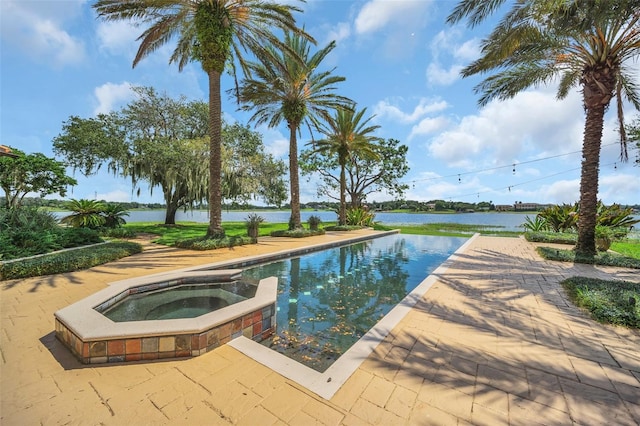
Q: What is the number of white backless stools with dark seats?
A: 0